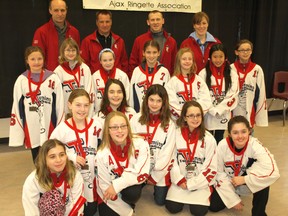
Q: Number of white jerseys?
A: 14